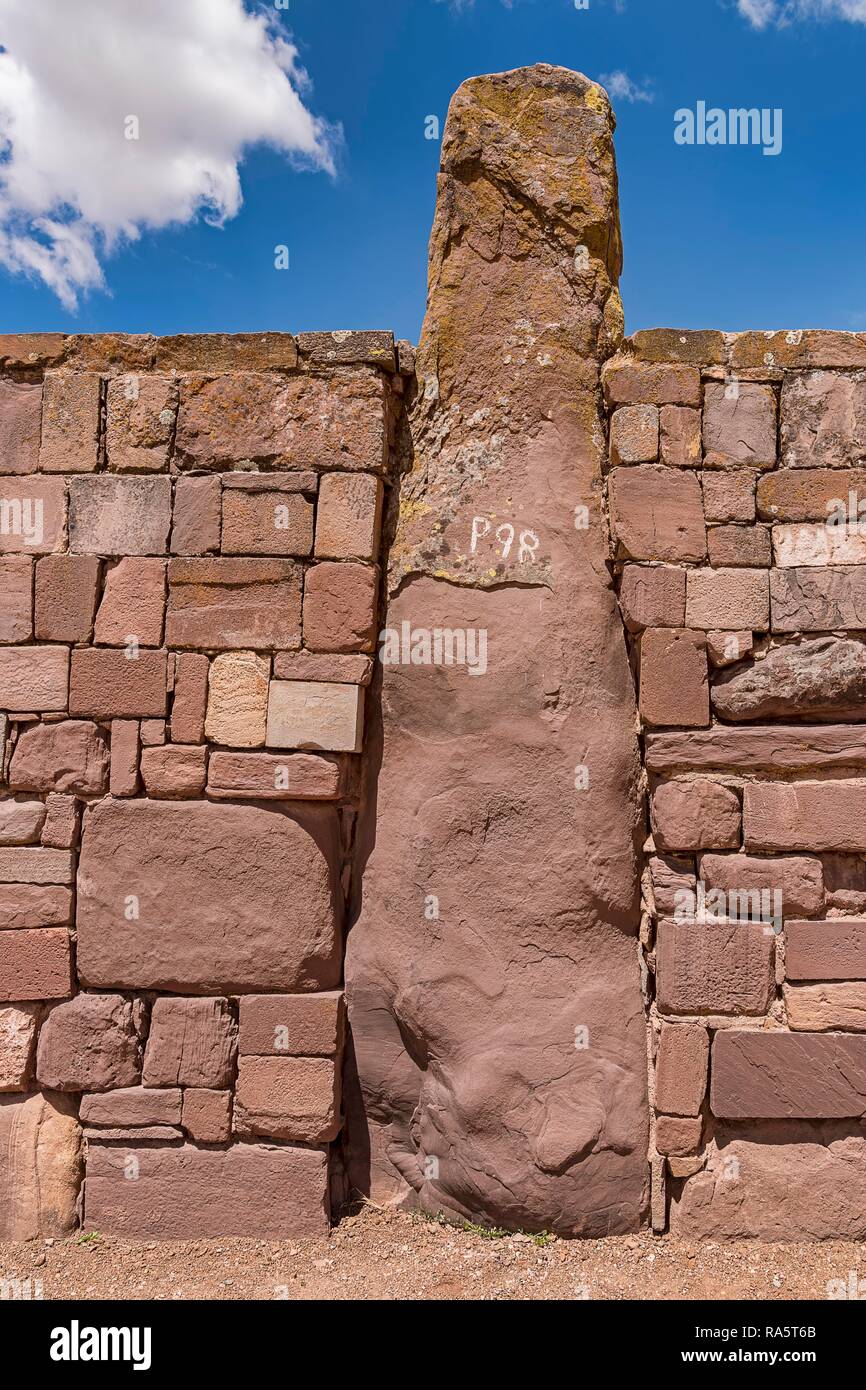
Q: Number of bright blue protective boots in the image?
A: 0